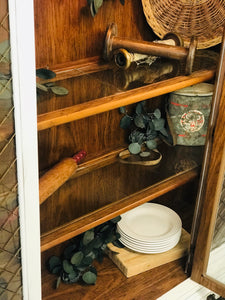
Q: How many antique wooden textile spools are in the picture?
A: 2